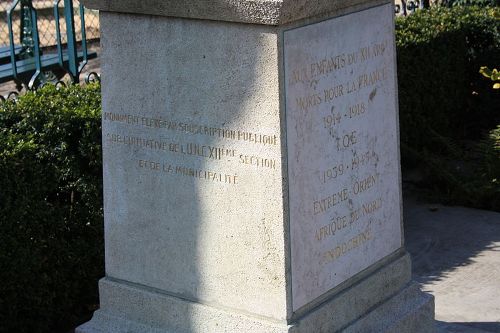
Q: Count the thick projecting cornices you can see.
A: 1